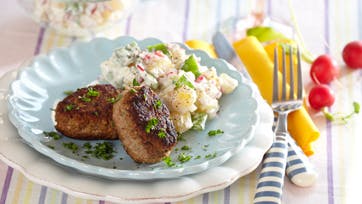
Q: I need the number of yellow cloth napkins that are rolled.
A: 1